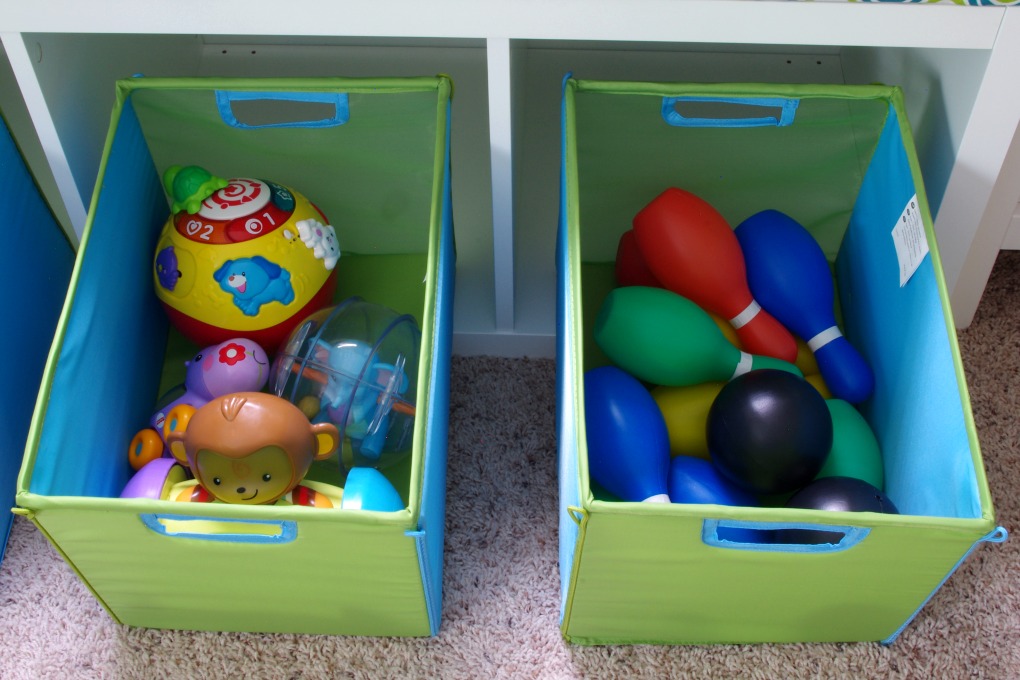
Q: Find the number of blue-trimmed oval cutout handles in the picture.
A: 4